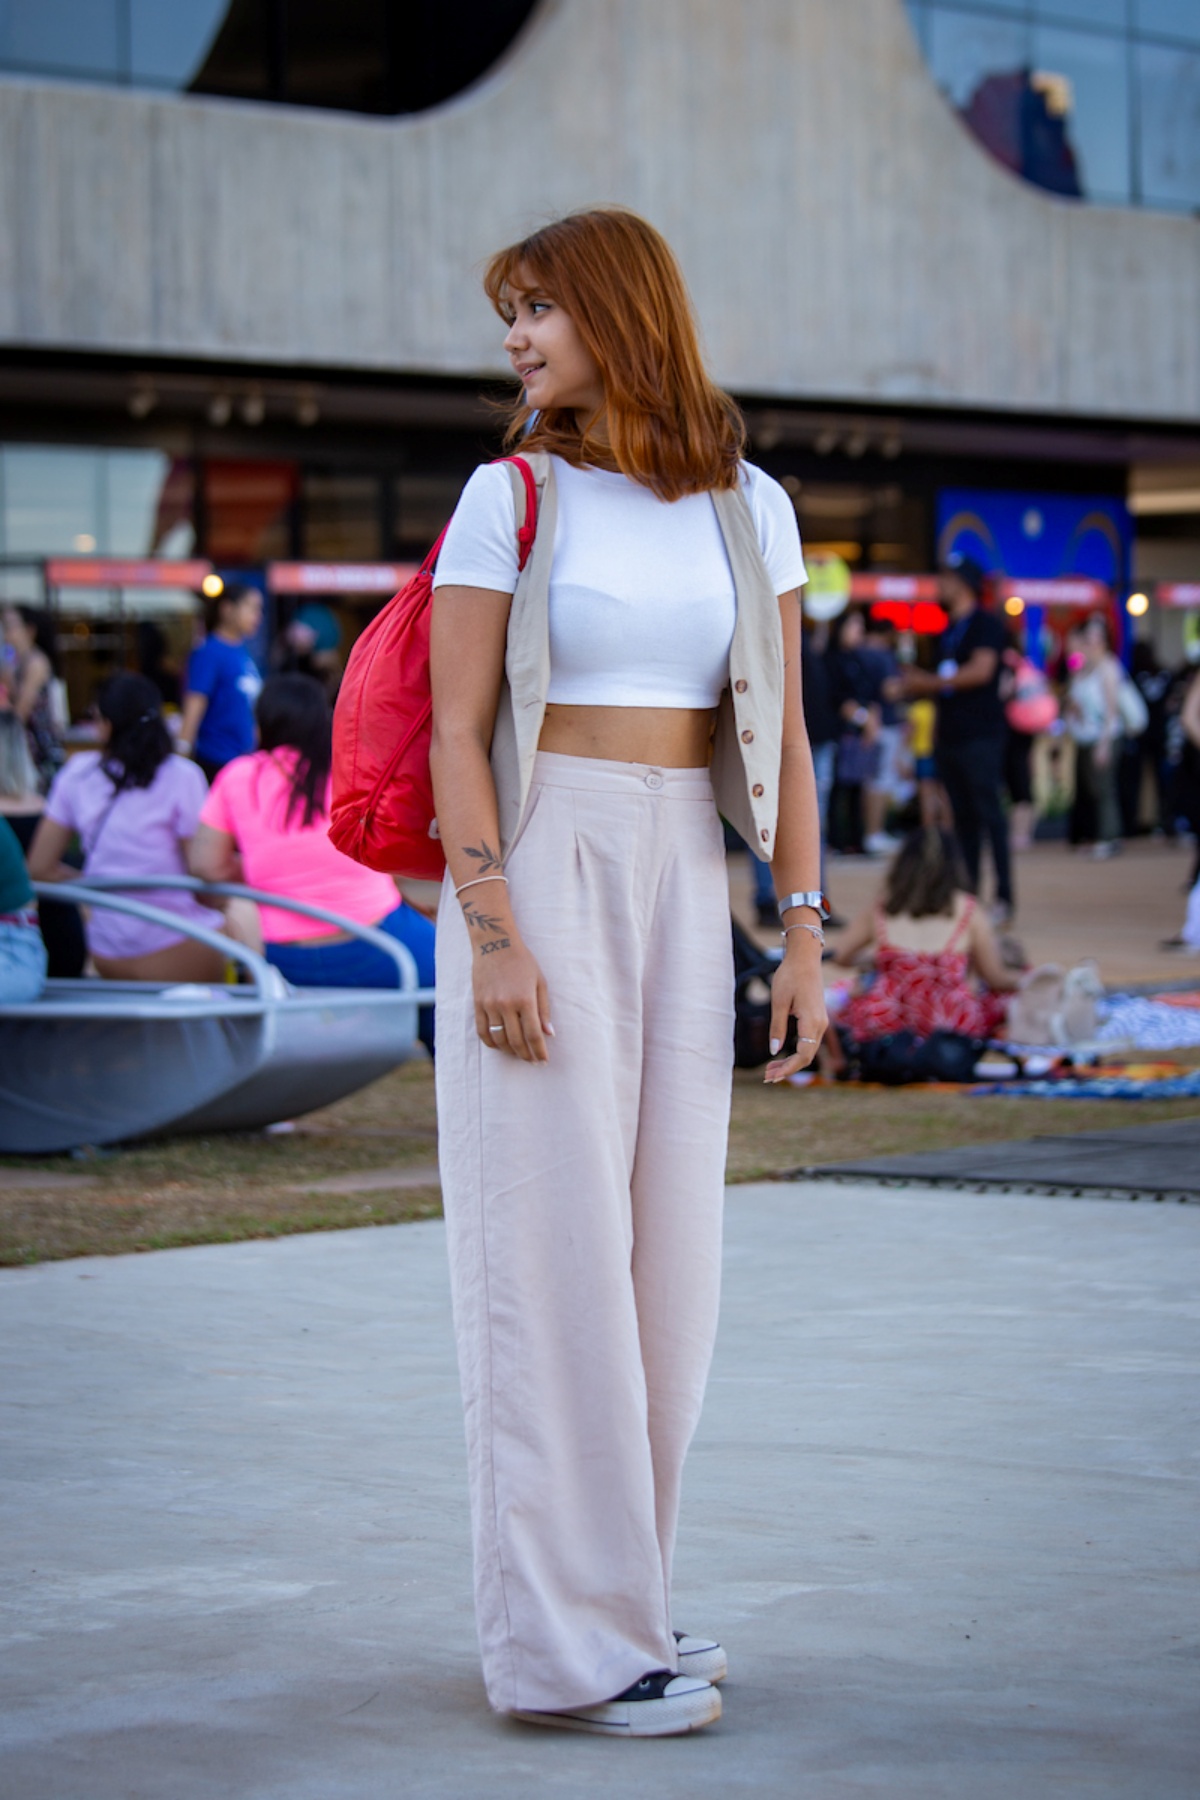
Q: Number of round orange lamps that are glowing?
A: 3